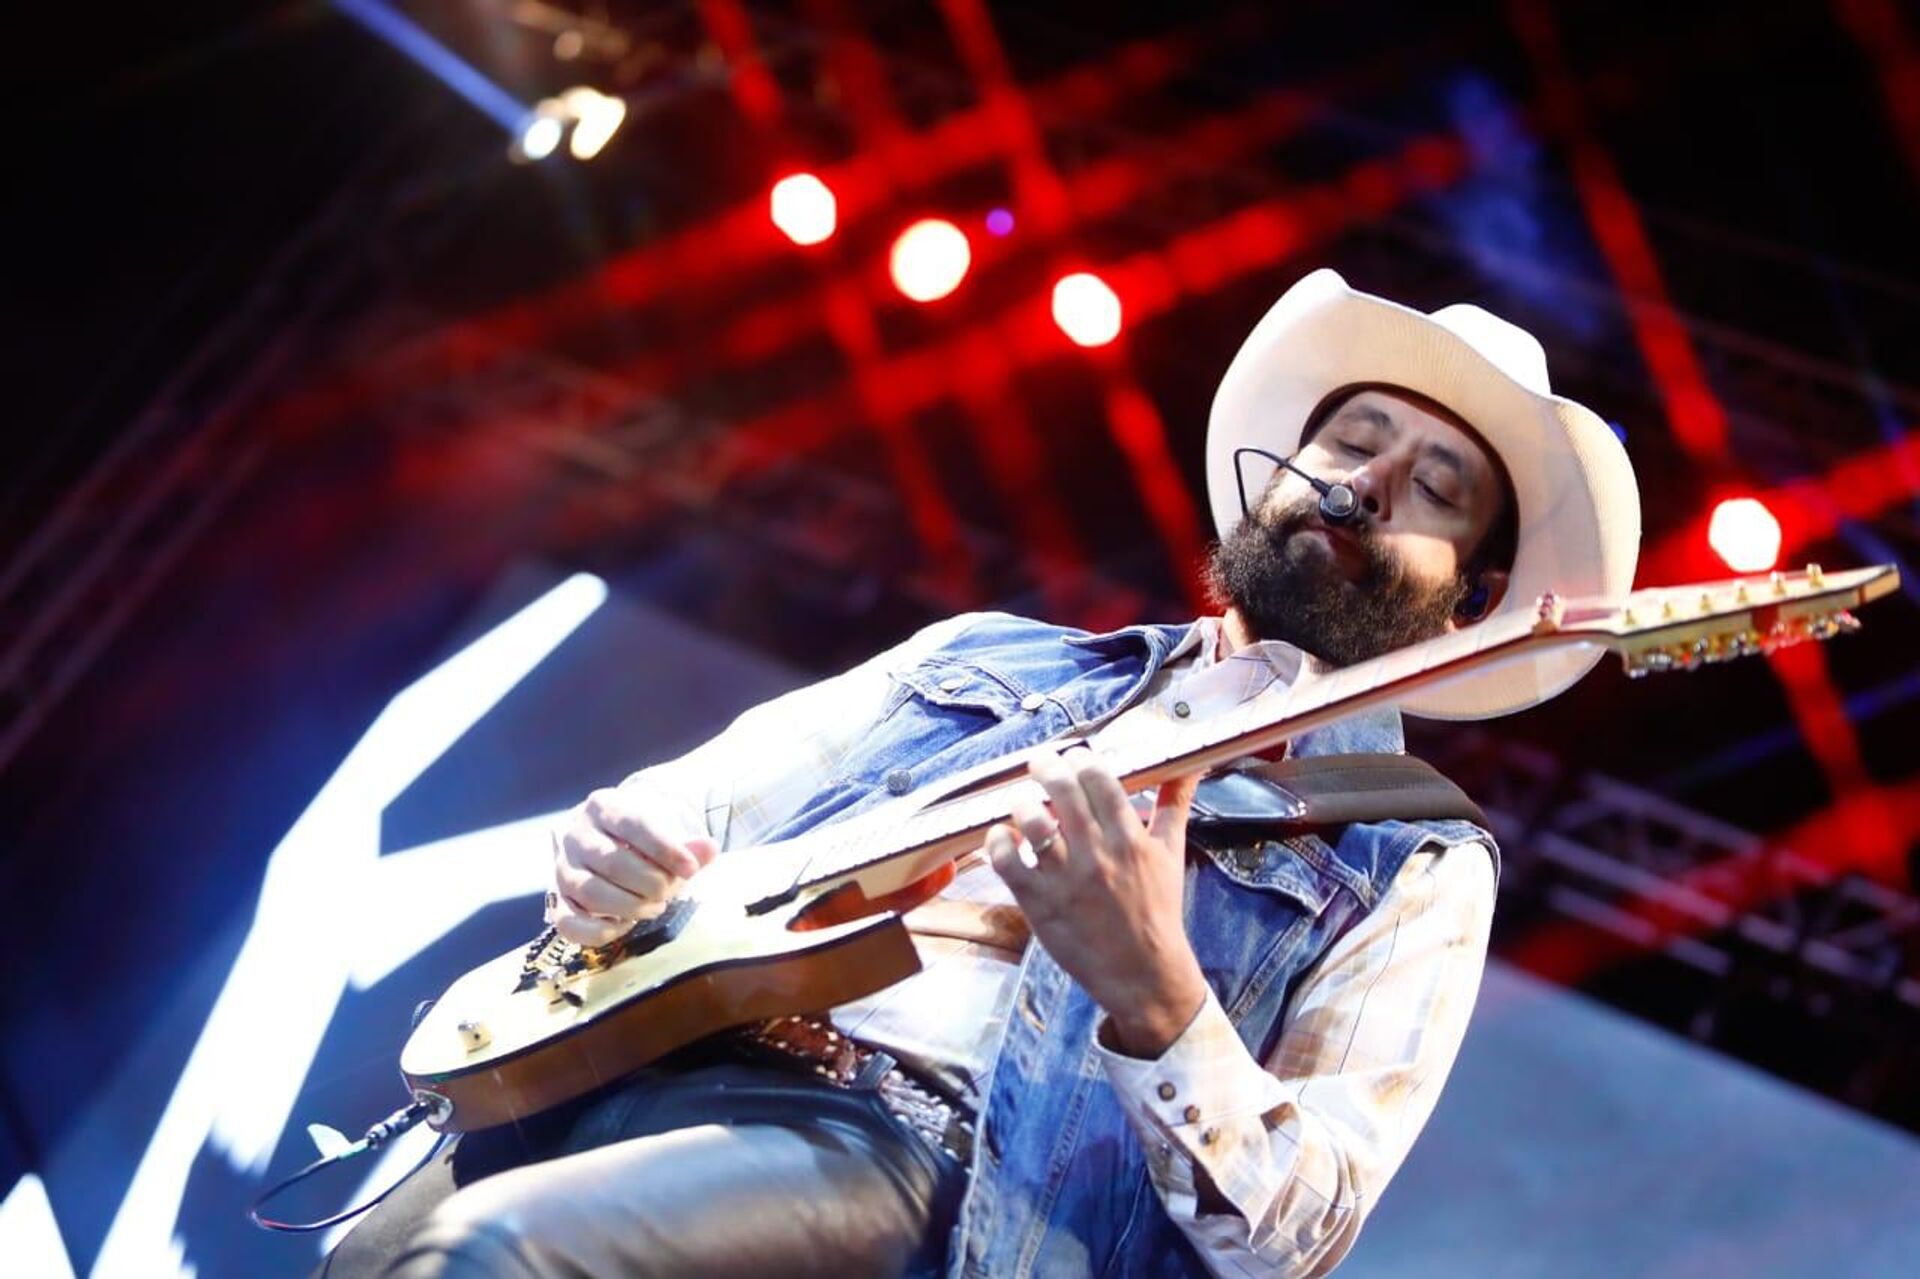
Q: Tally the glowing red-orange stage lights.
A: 4